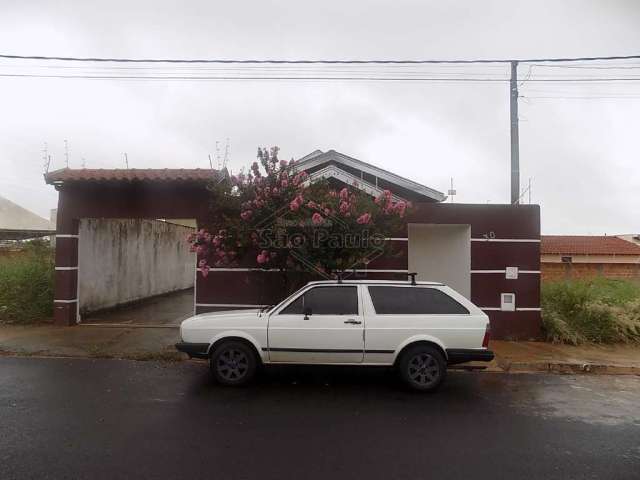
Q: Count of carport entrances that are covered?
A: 1